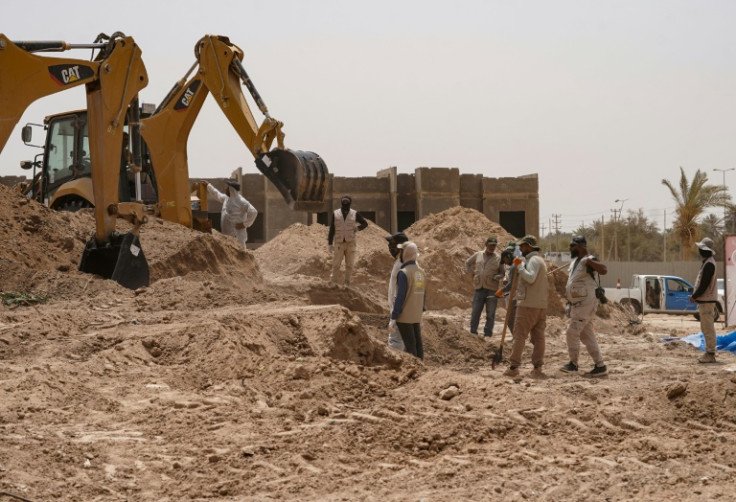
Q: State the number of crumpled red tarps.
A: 0